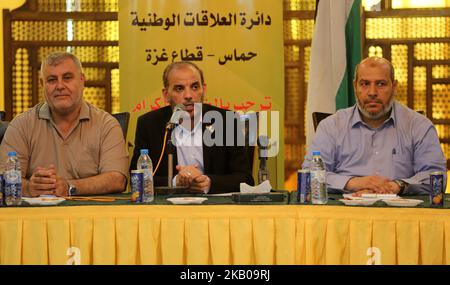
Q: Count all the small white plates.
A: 4